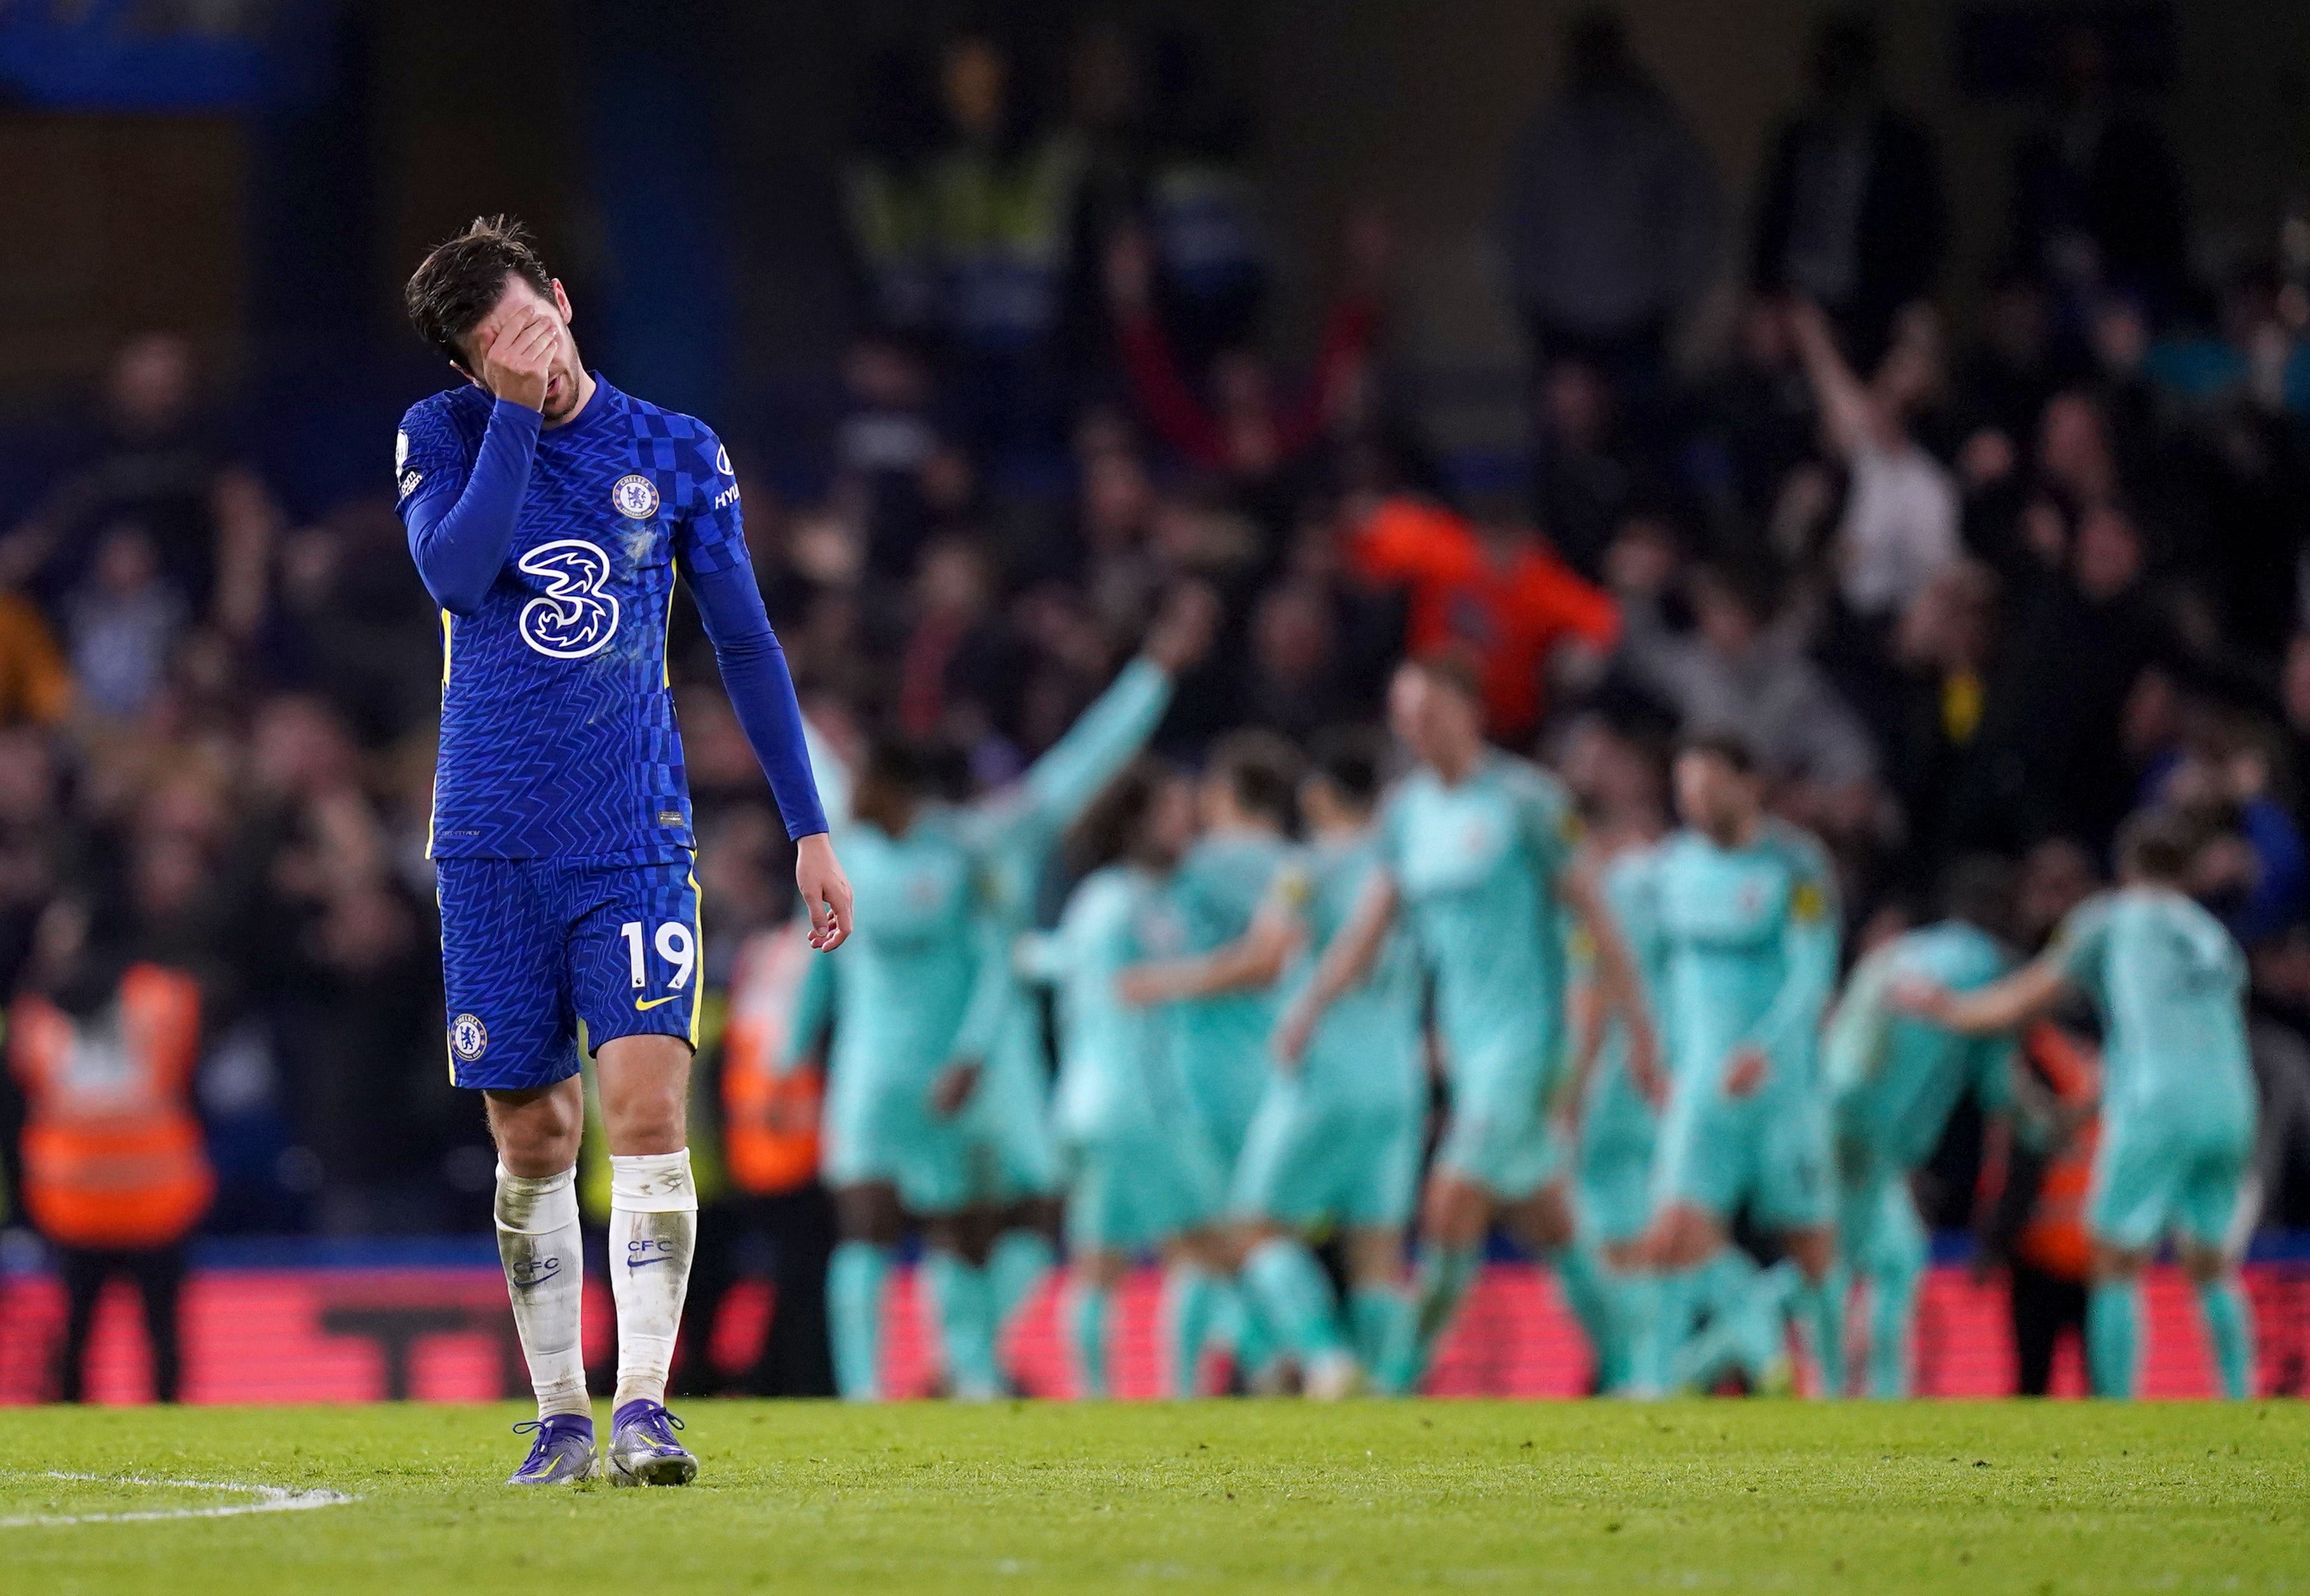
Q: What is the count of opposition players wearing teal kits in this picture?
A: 10